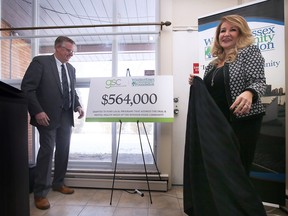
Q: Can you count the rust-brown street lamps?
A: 0